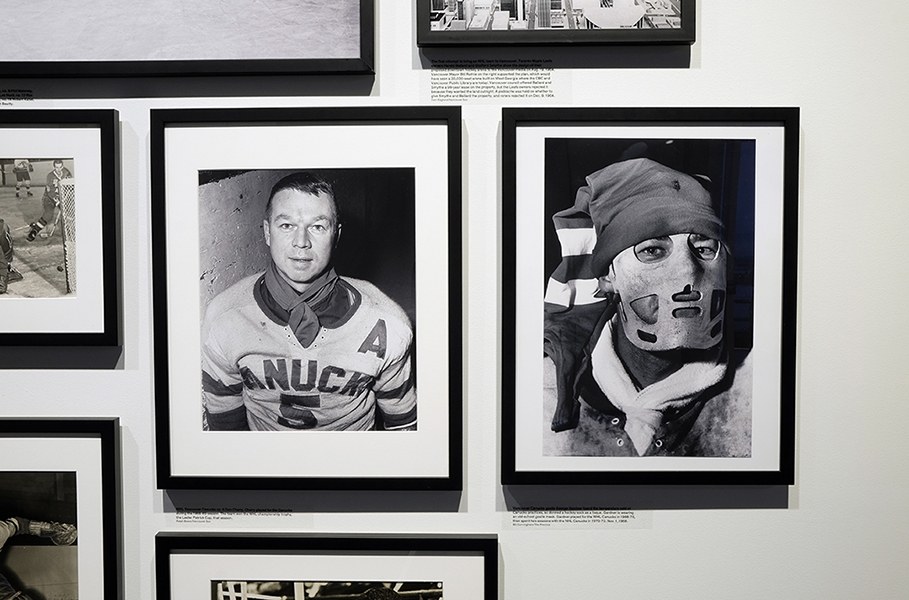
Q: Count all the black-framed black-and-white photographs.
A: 7